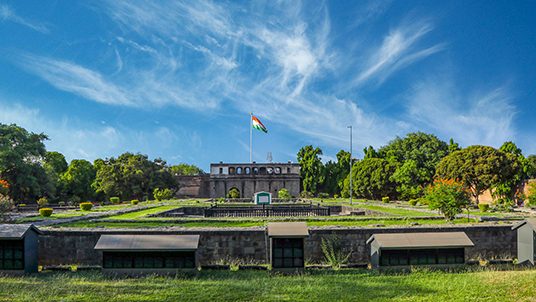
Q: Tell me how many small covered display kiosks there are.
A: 5